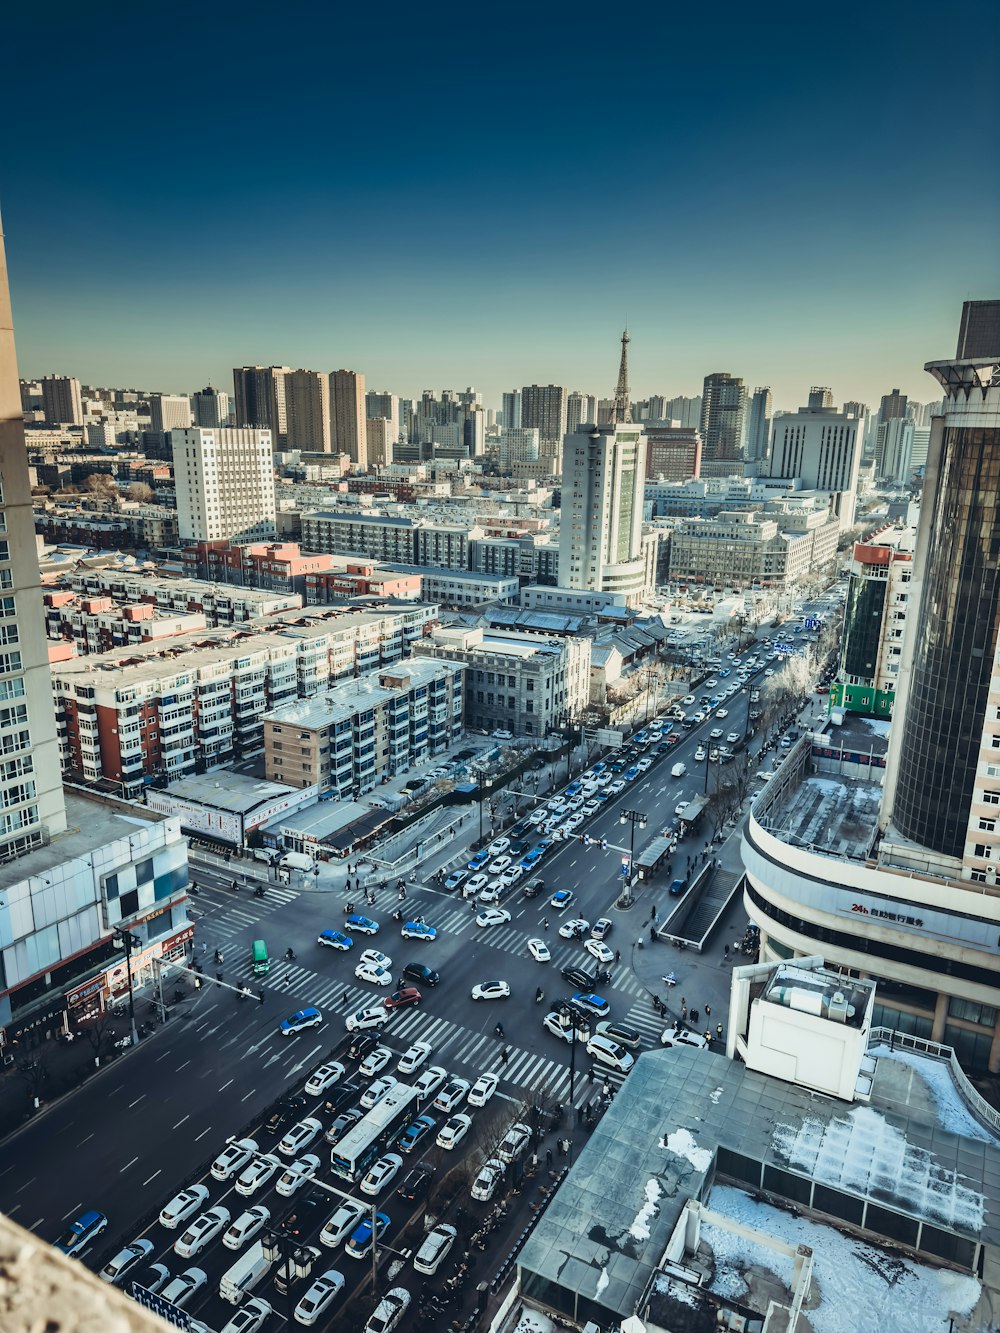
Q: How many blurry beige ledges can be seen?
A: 1